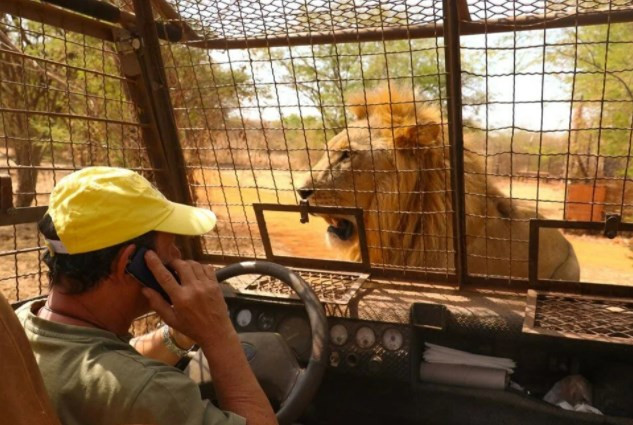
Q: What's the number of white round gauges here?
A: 4